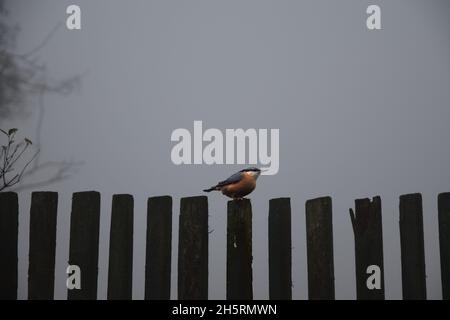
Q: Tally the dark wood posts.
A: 12